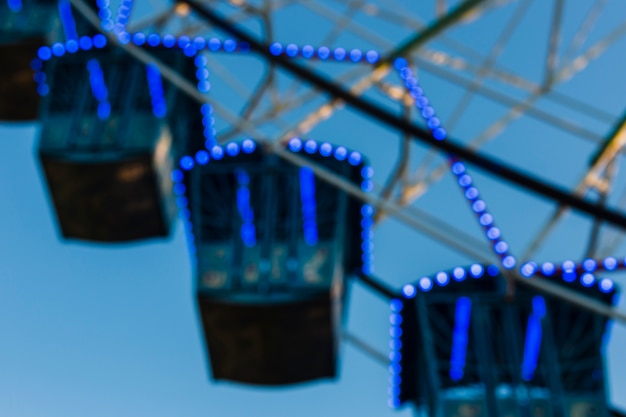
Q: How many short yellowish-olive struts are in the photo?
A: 2